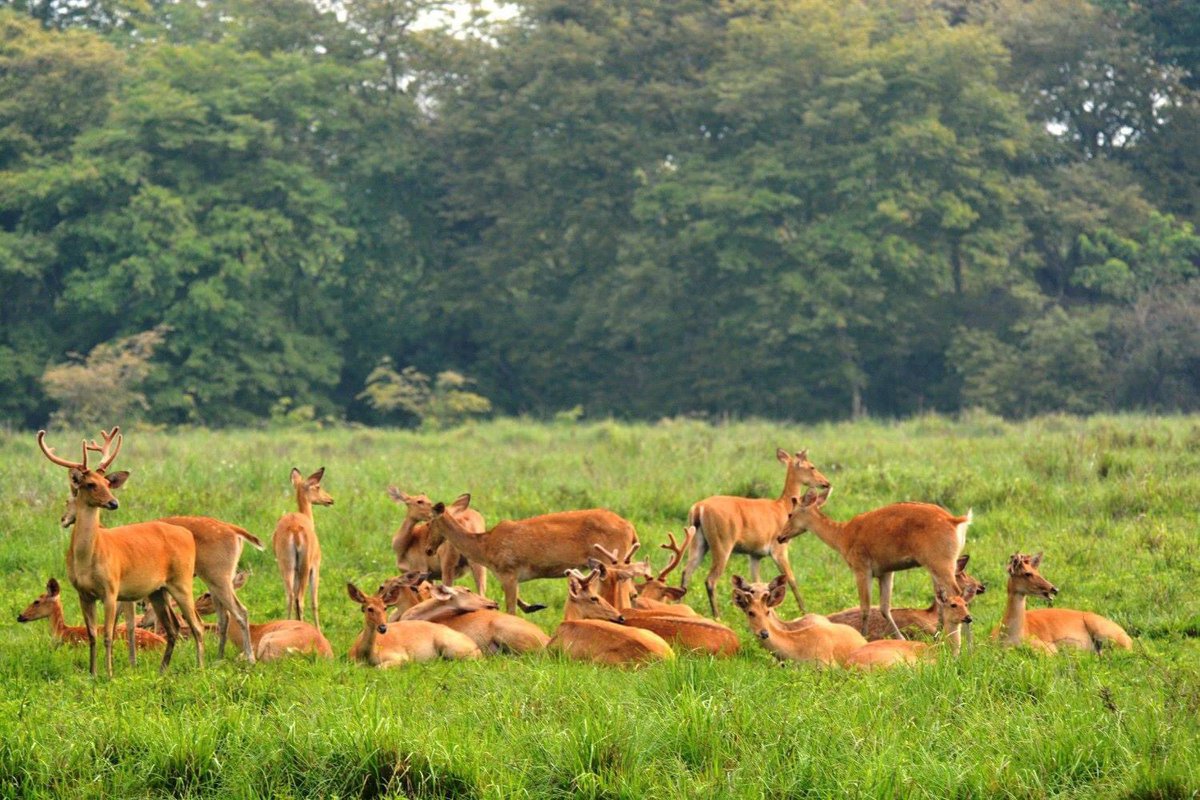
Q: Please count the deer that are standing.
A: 7